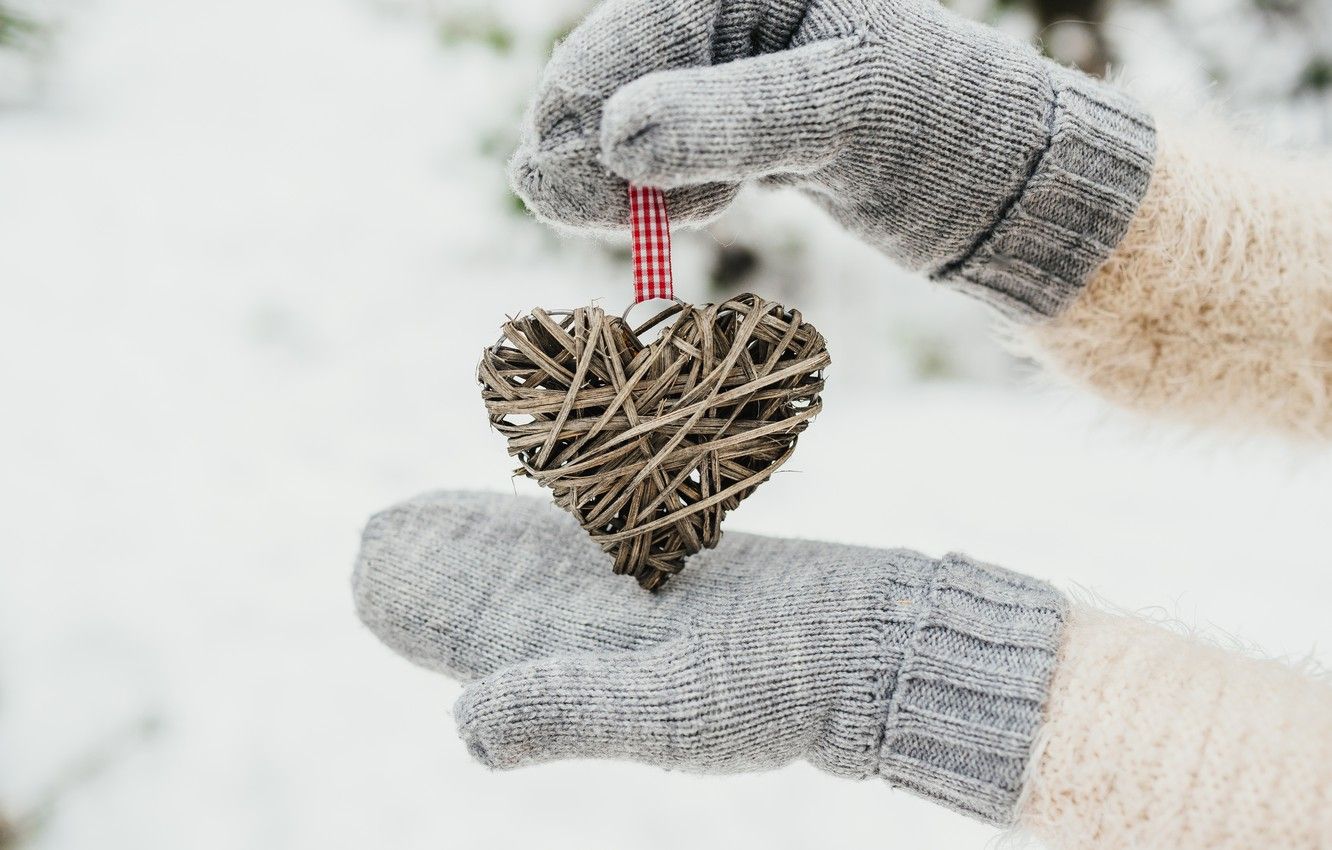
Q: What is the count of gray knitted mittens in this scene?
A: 2